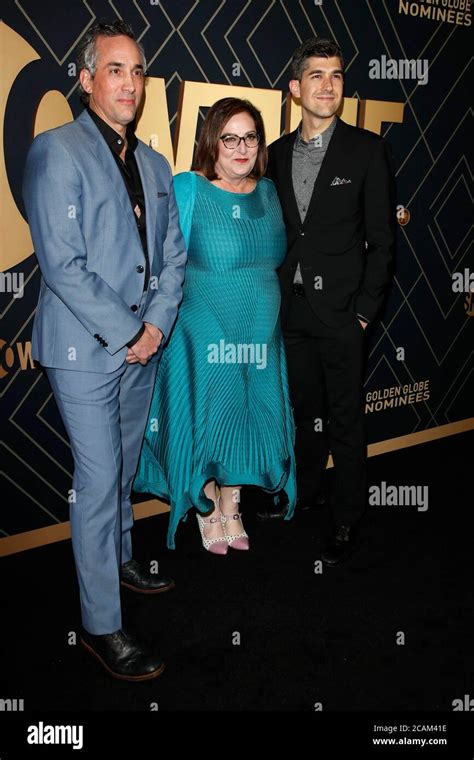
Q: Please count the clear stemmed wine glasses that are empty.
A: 0